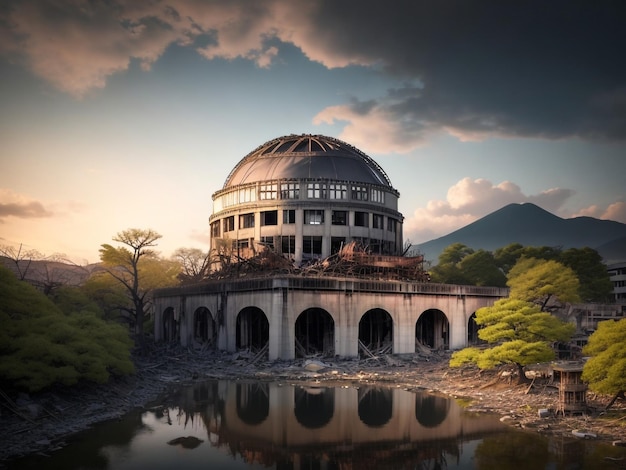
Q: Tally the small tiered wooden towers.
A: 1